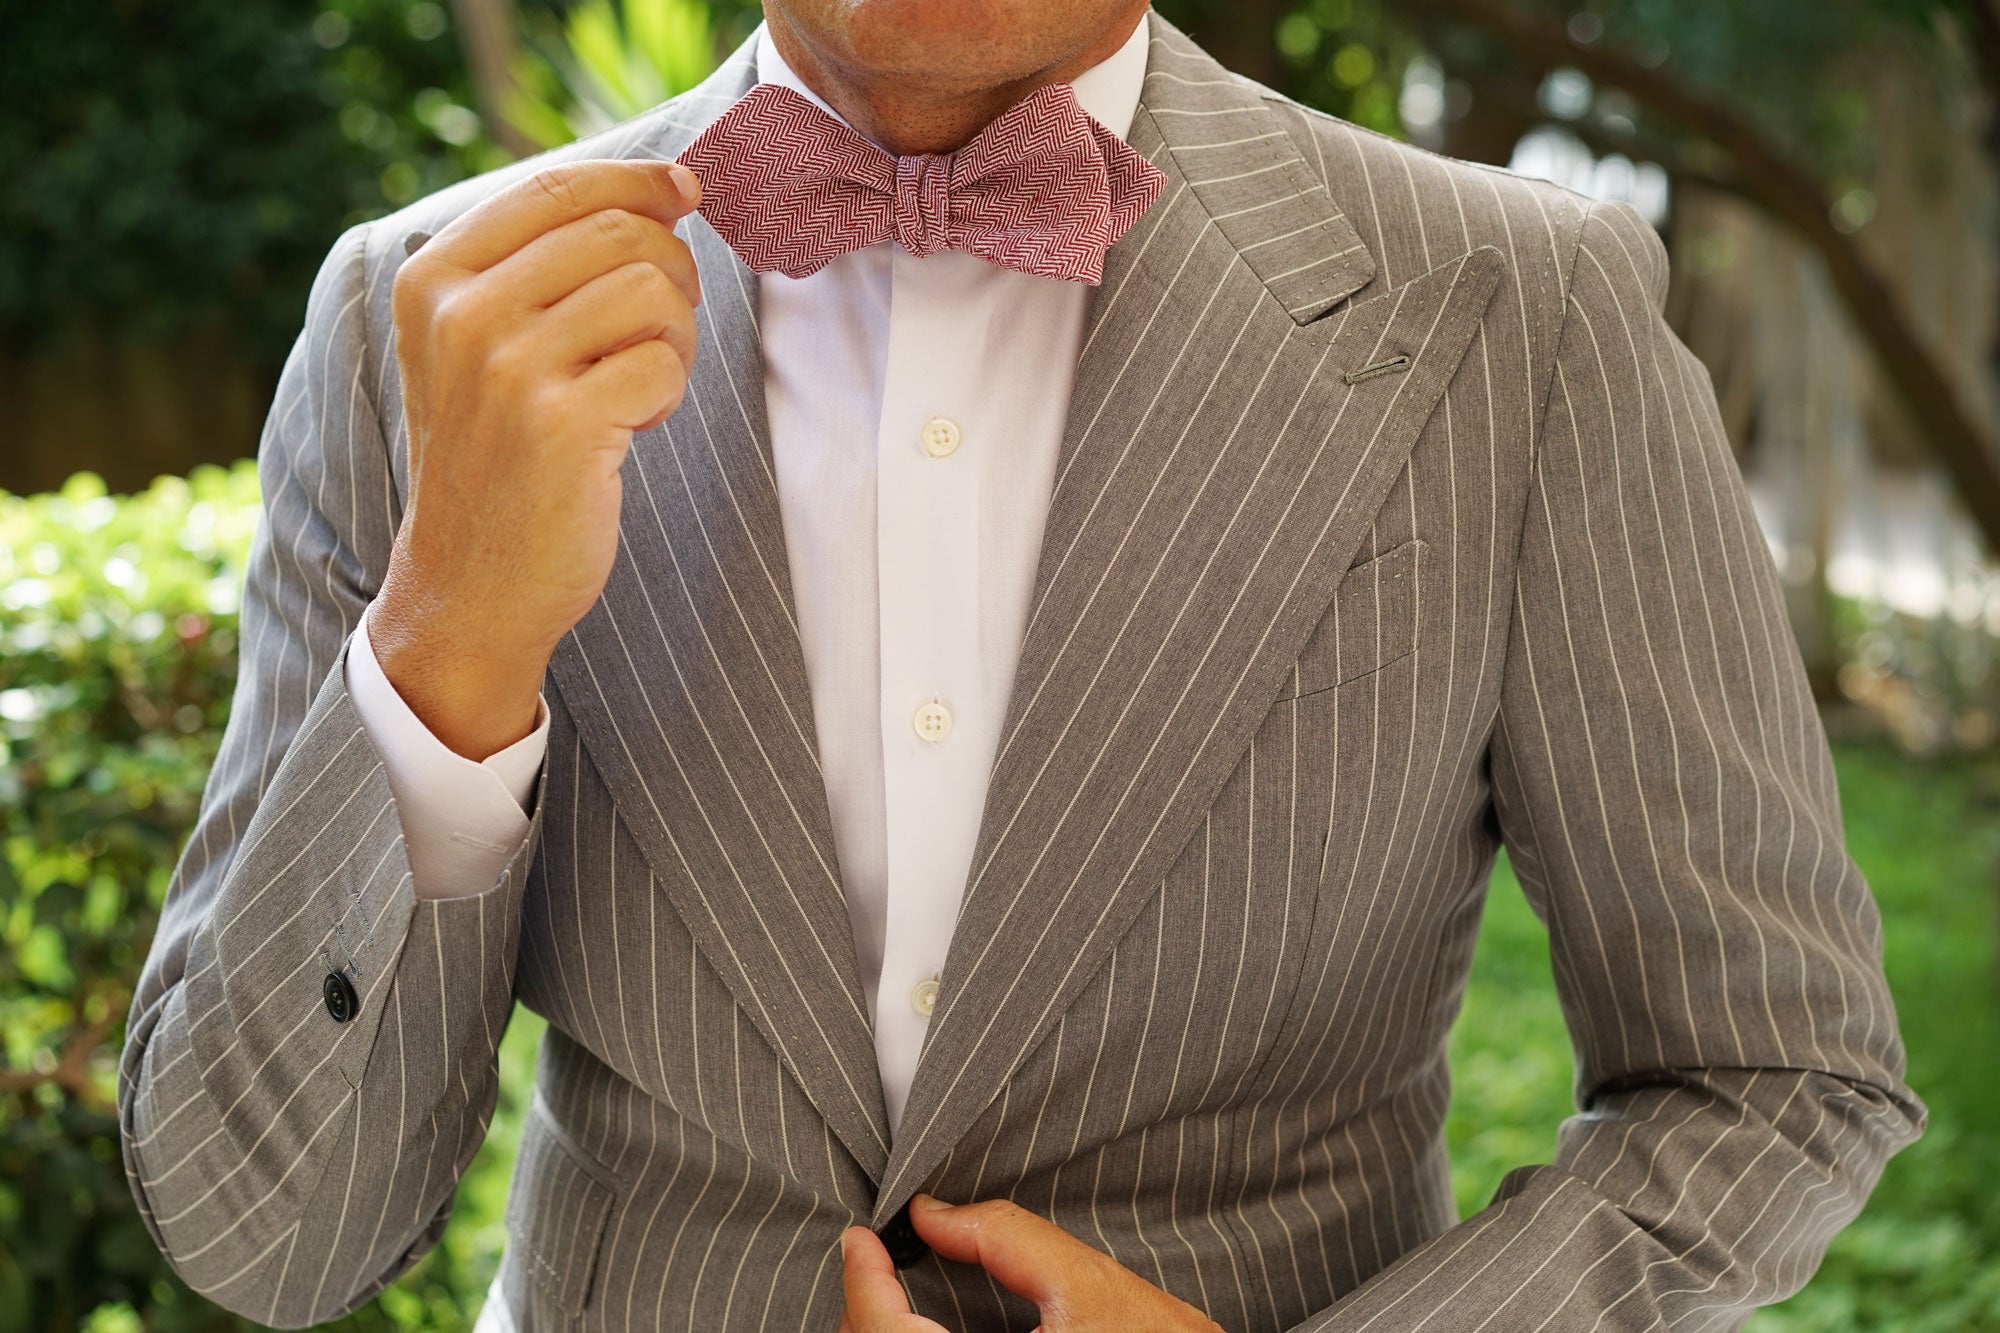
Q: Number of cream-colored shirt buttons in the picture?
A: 3